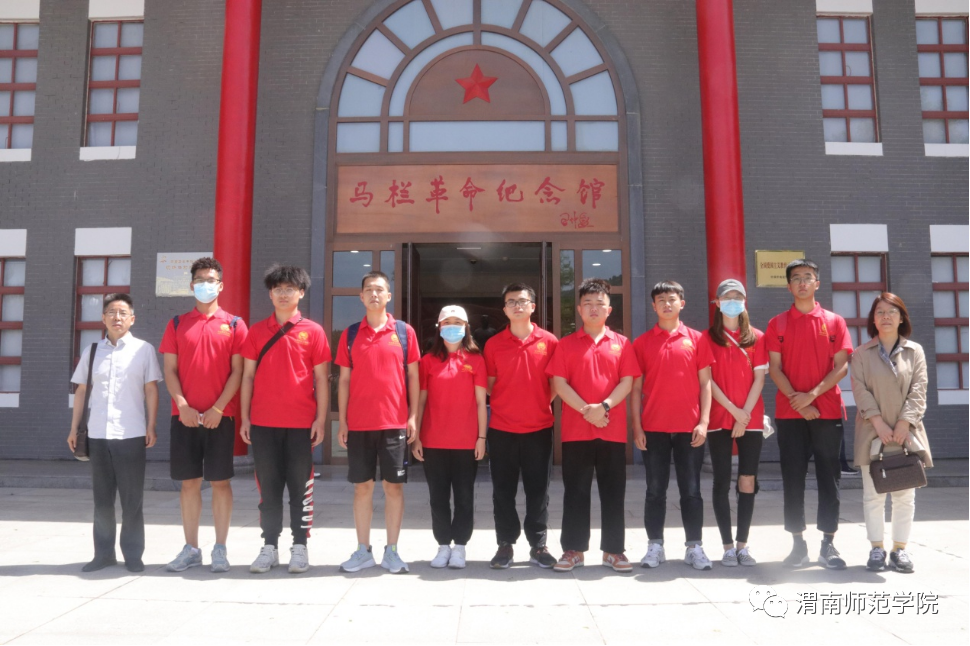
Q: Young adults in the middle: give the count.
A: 9